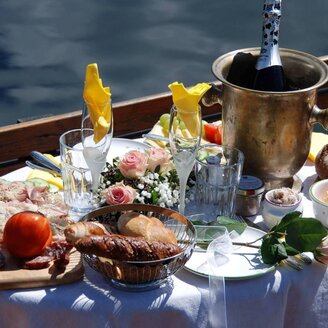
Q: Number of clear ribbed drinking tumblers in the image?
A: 2